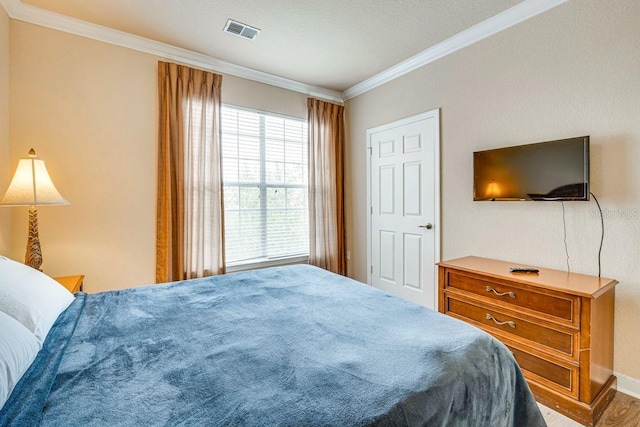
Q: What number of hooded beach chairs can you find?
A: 0